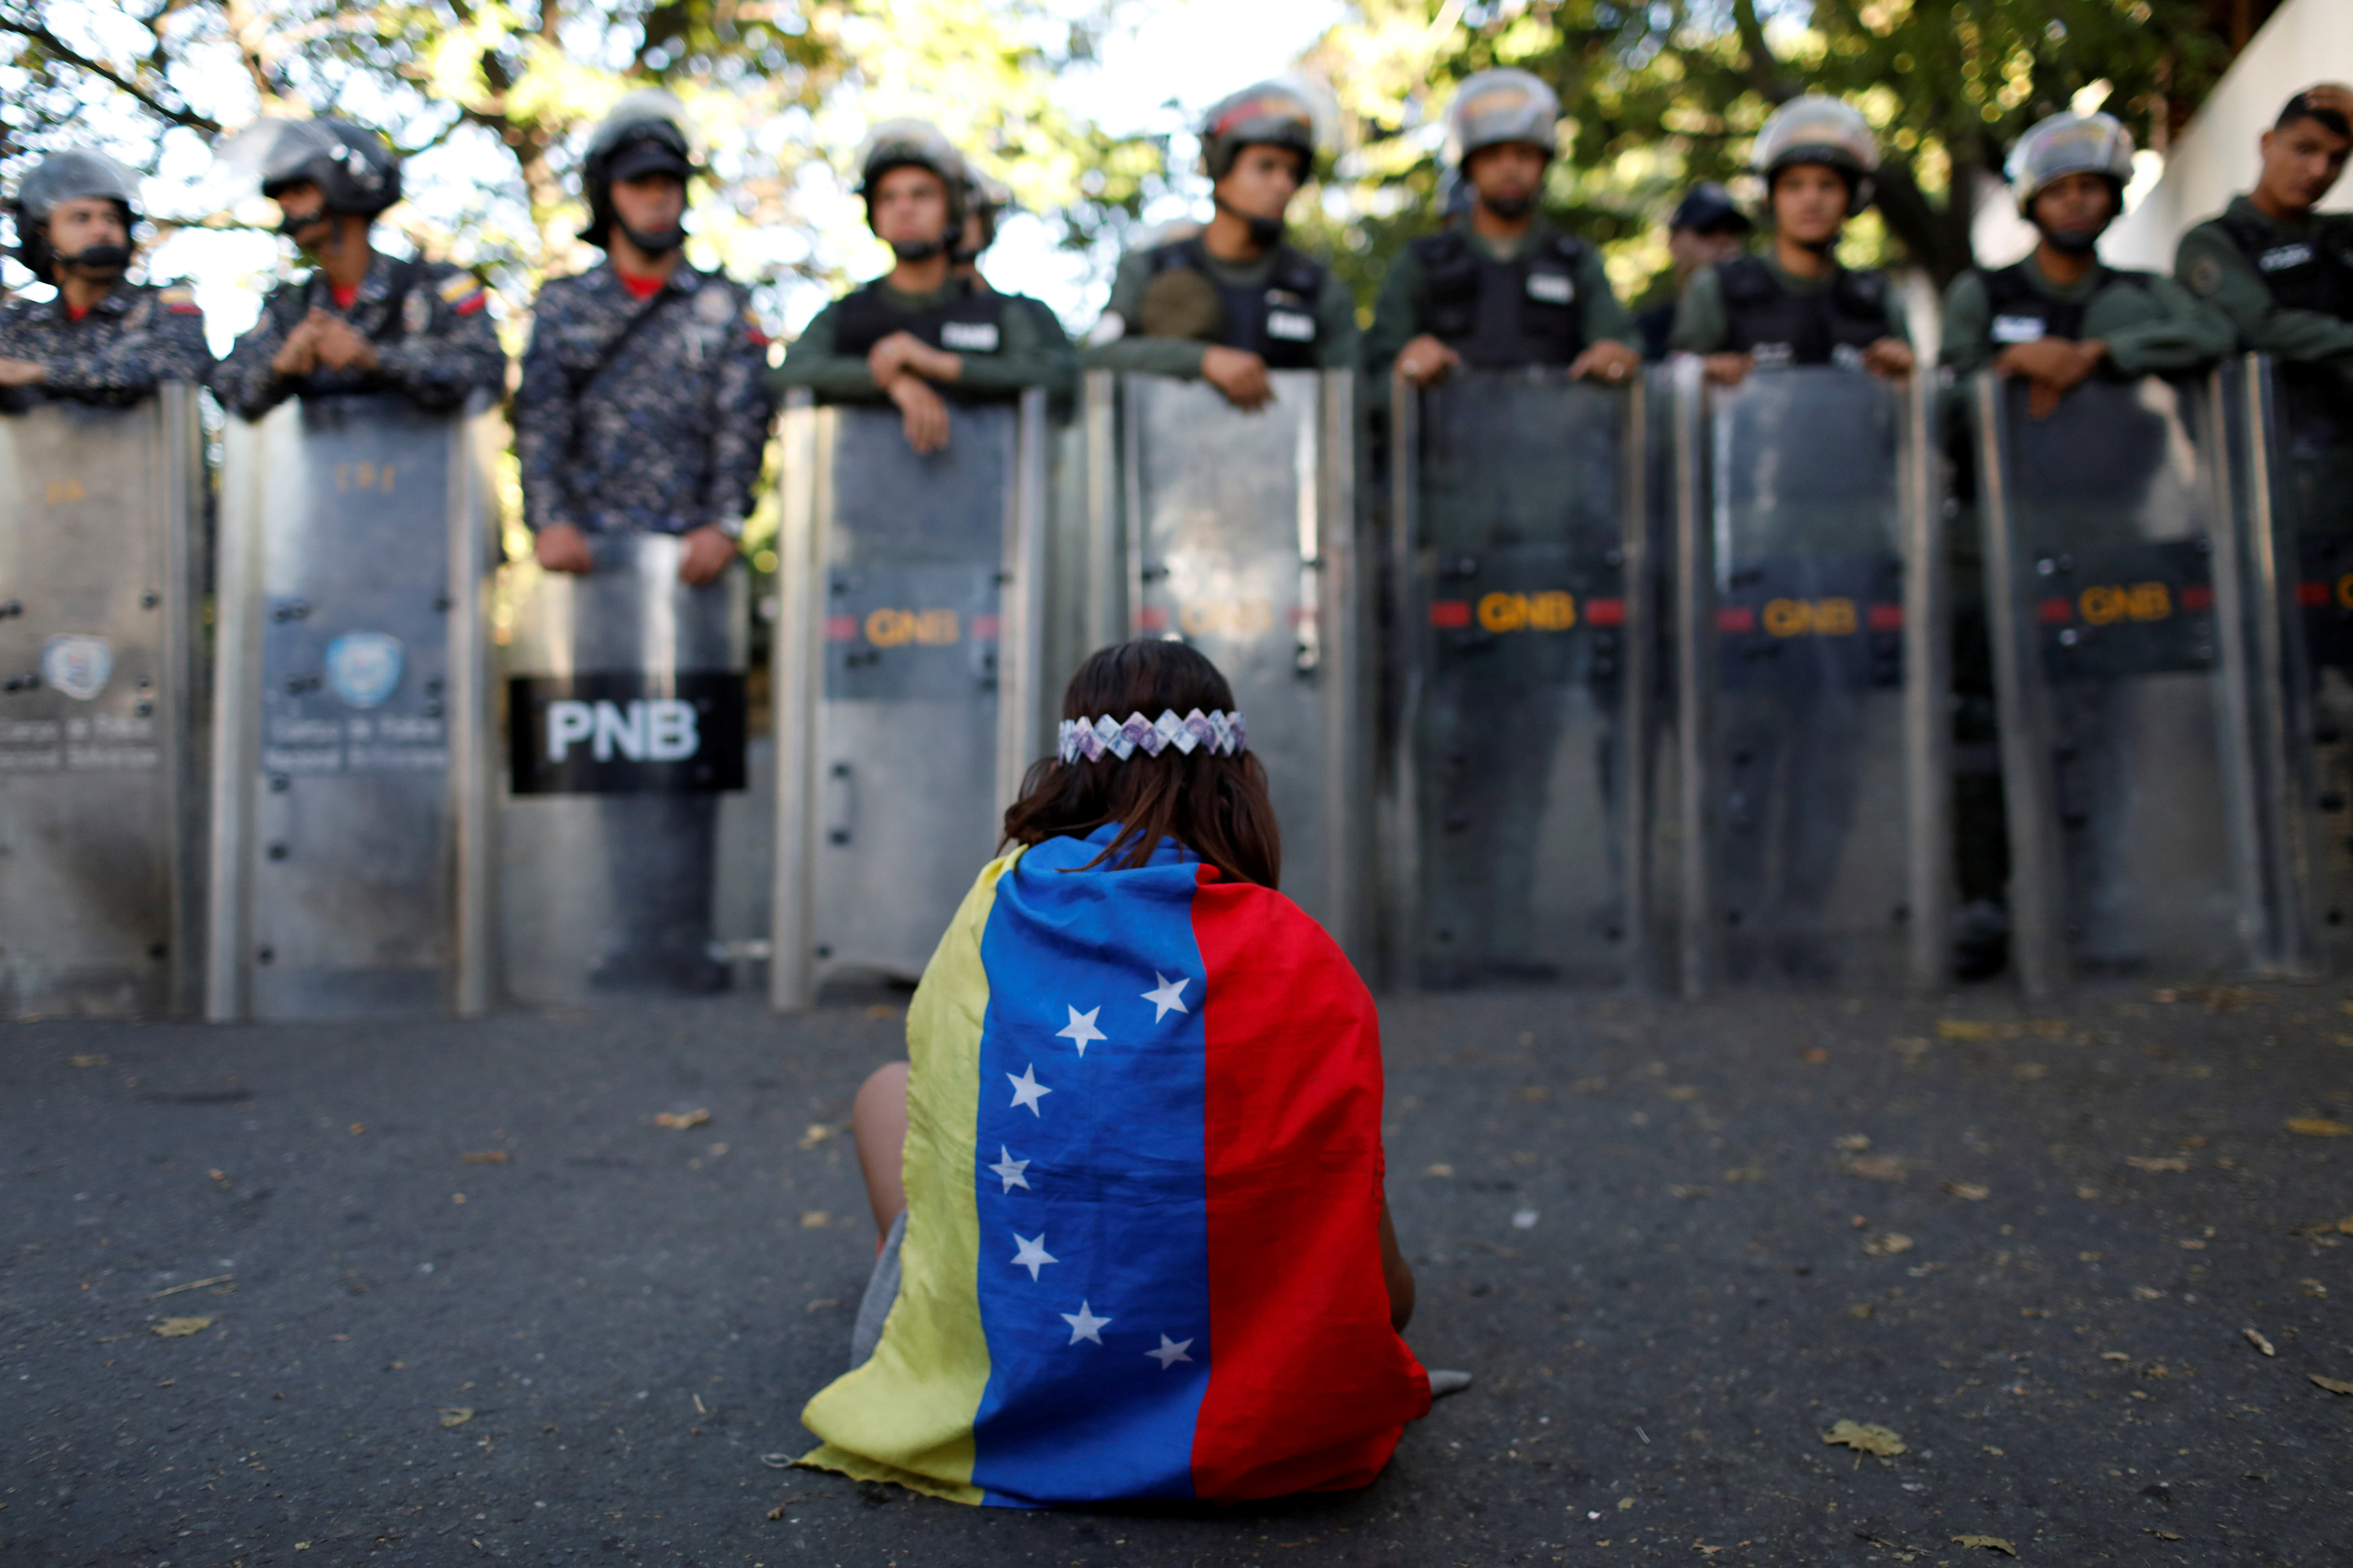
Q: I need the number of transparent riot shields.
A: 9